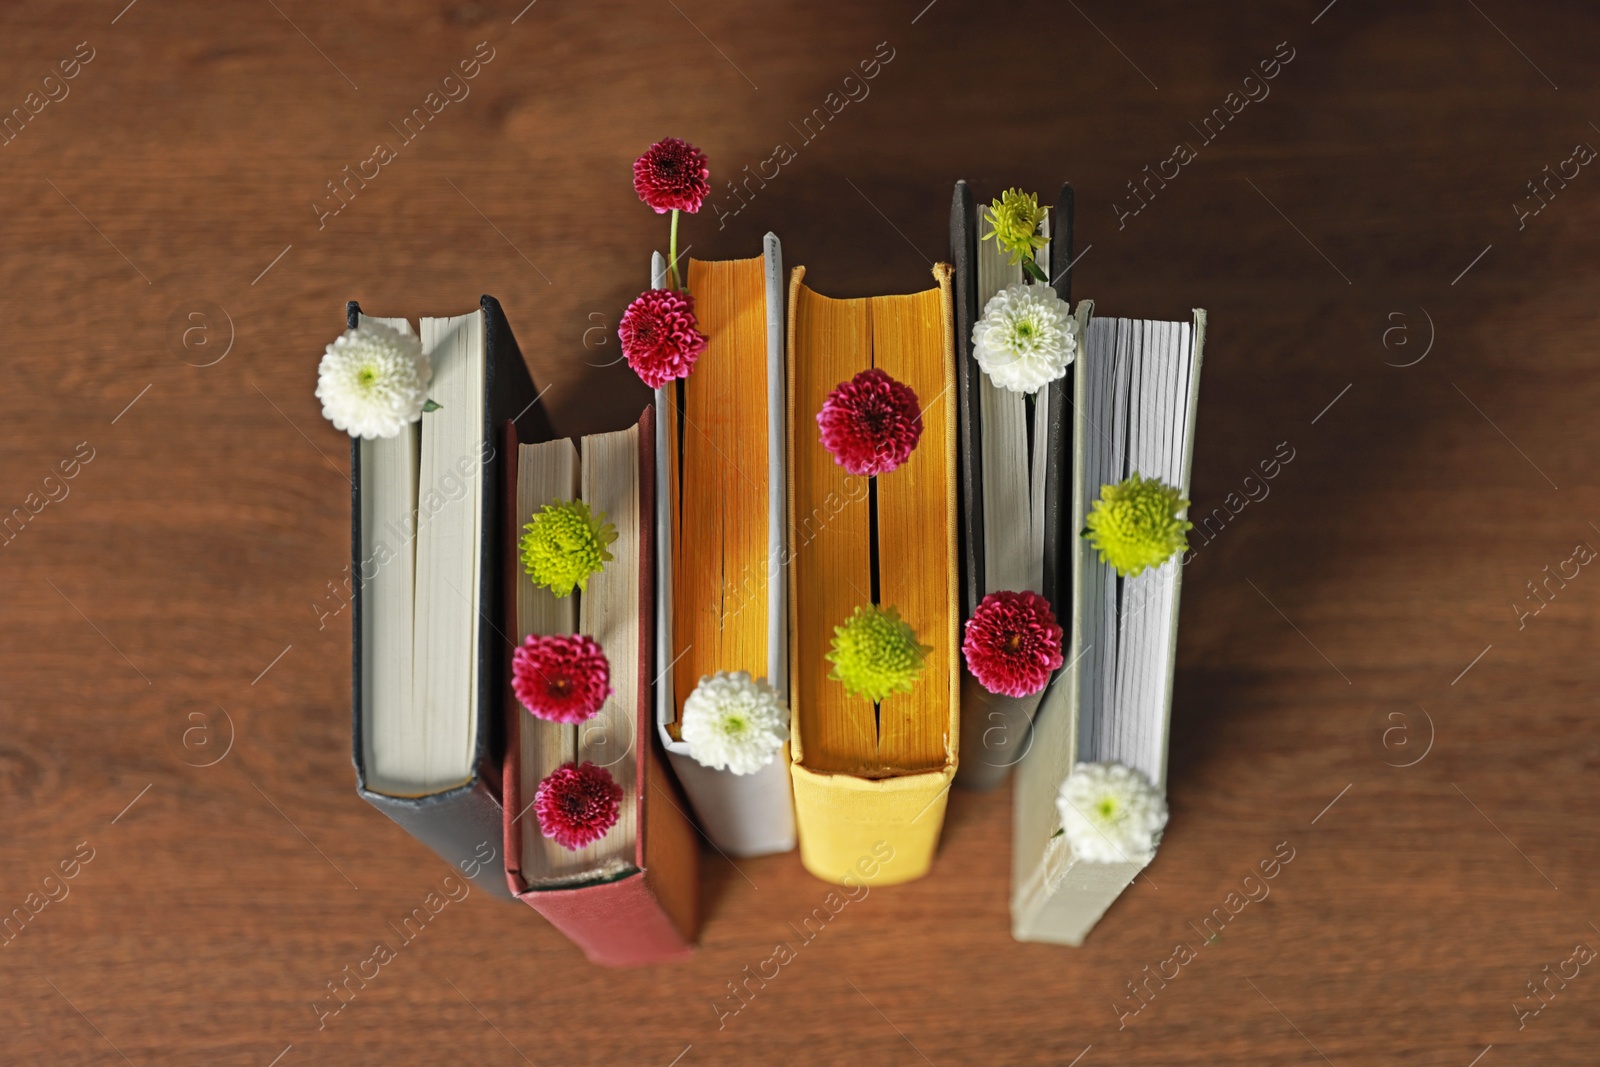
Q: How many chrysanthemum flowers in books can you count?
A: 14